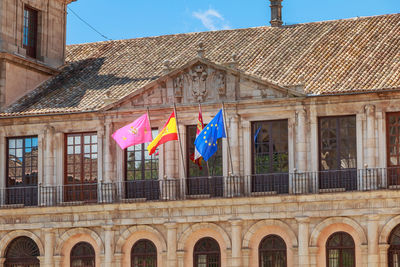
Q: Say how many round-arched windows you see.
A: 7